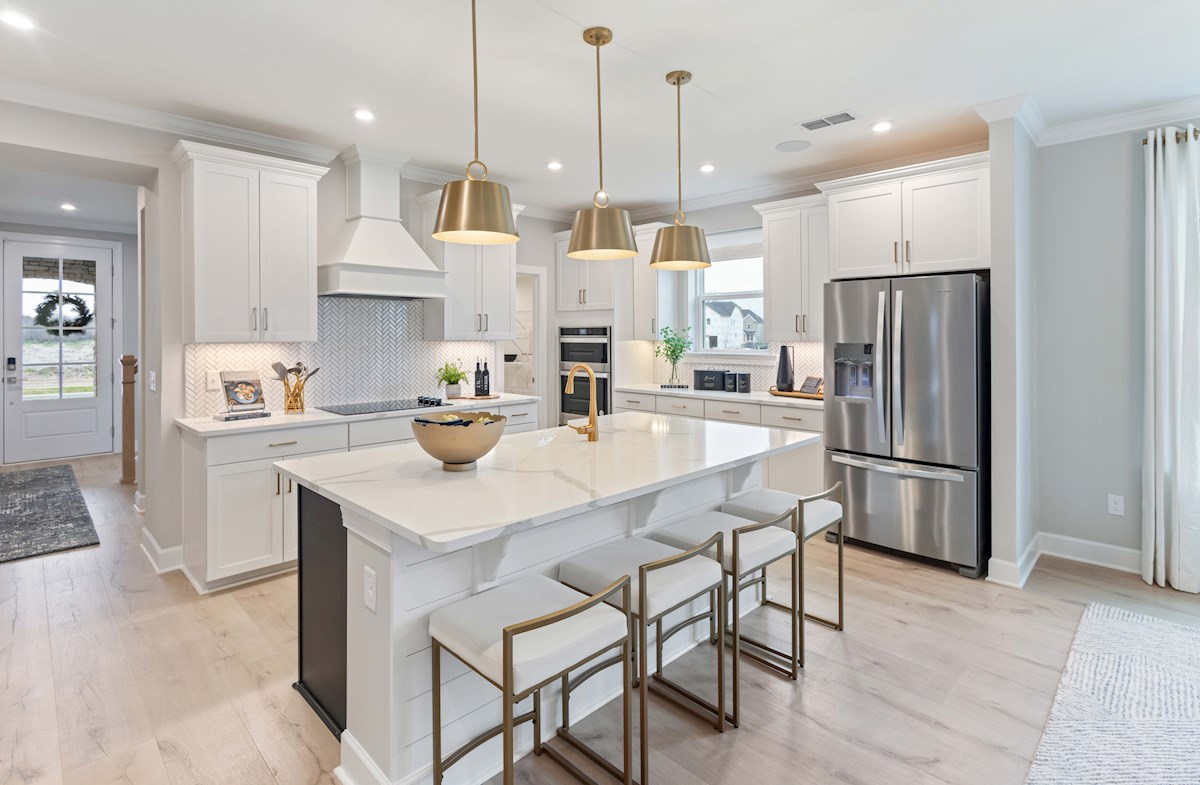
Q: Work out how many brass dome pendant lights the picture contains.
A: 3